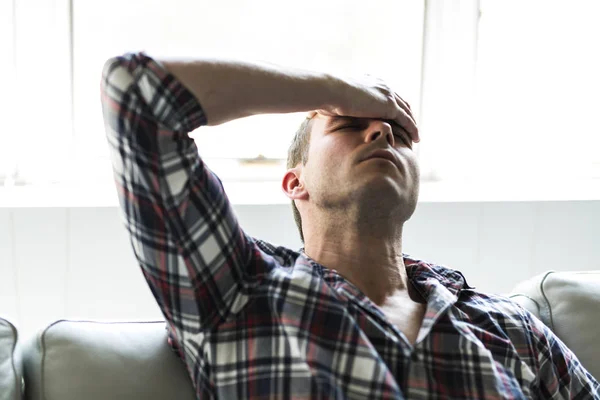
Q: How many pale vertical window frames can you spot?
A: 2